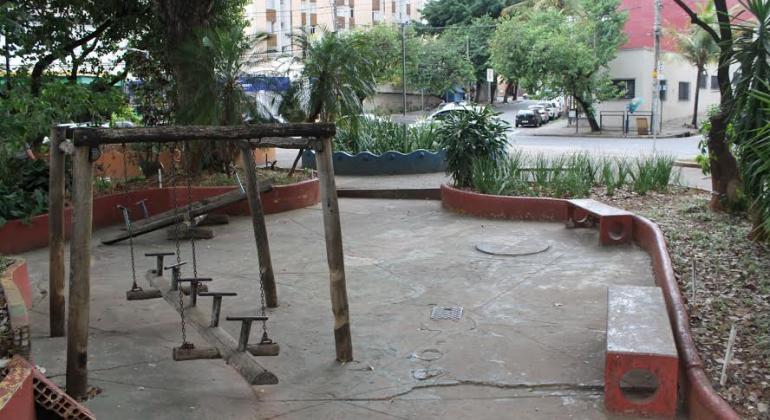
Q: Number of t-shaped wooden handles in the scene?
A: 5